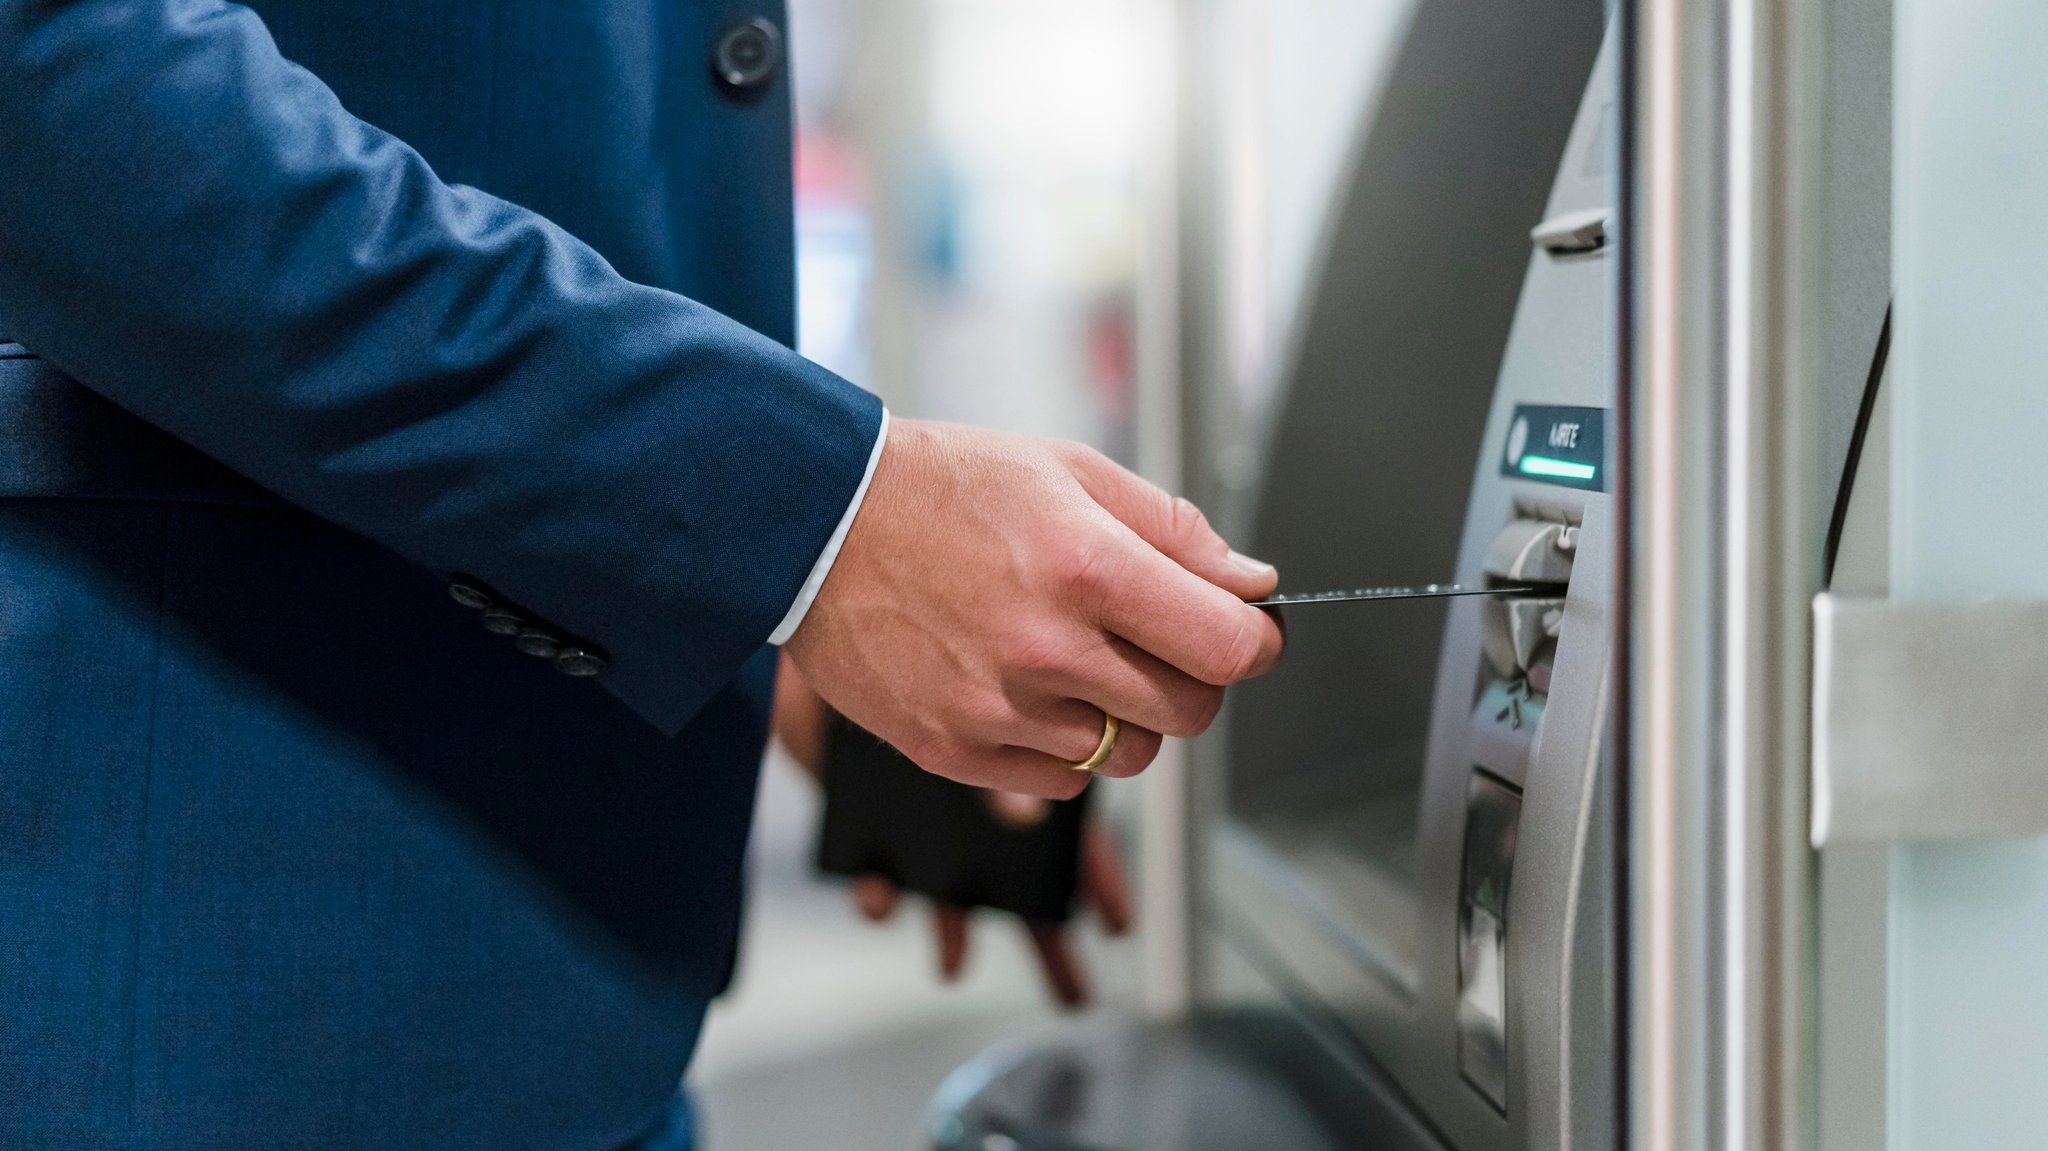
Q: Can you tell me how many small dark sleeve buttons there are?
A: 4